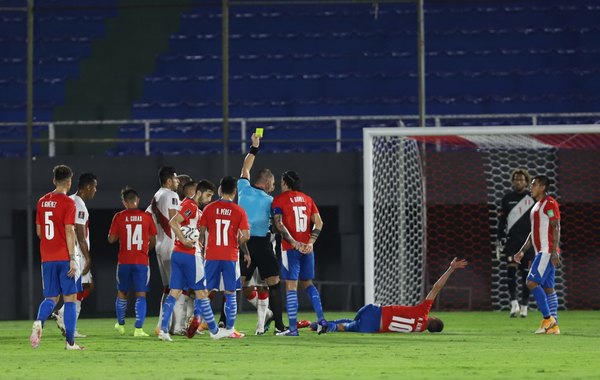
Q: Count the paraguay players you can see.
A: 7